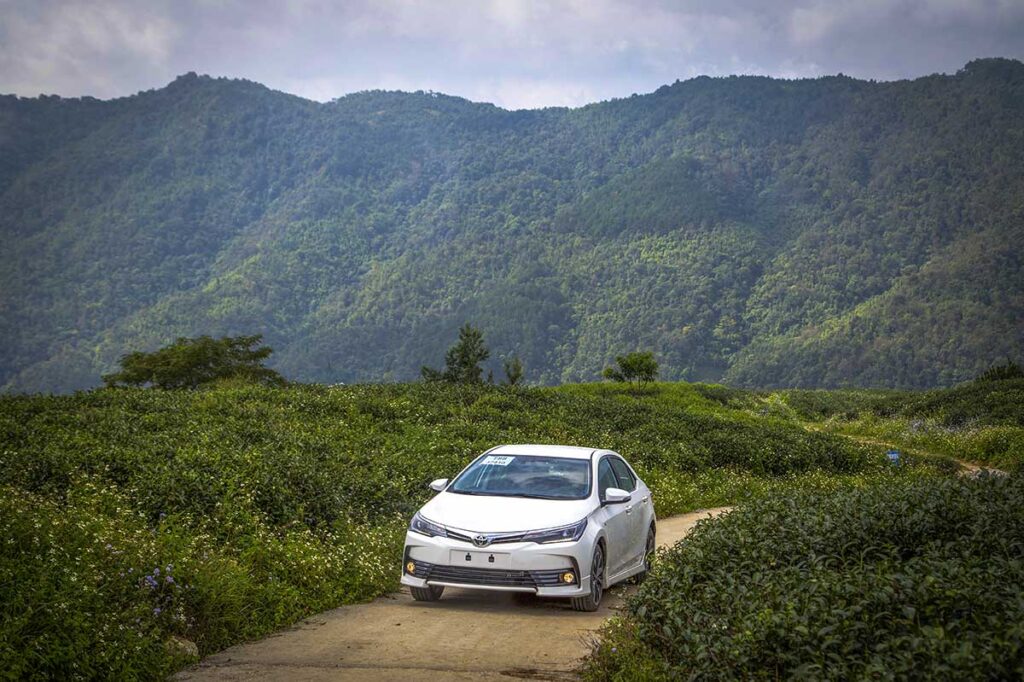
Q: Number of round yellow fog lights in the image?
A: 2